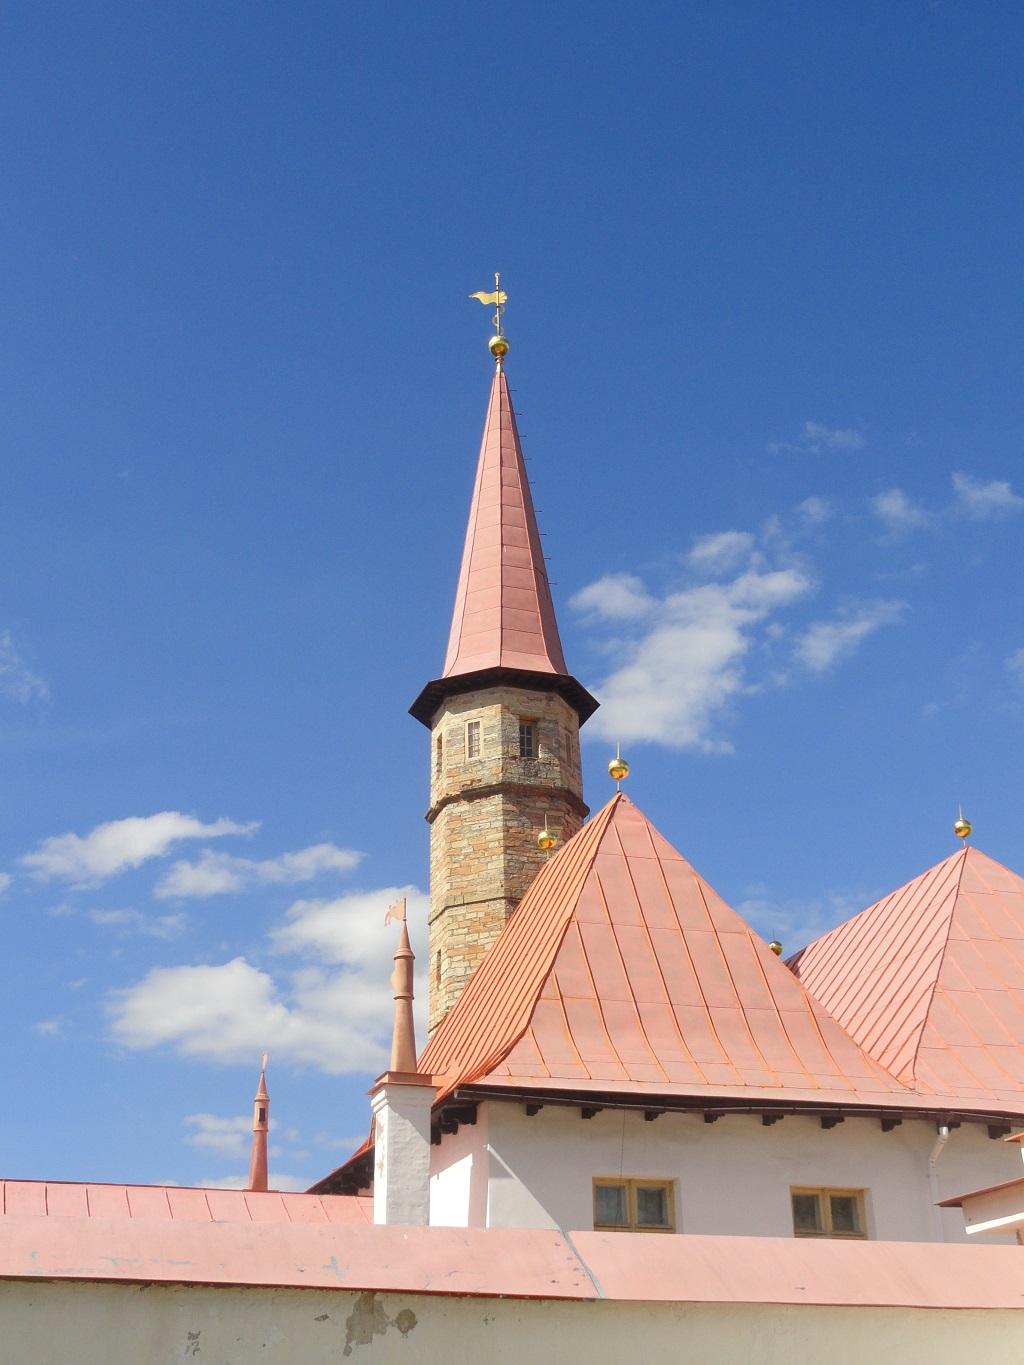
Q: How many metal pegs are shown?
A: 9